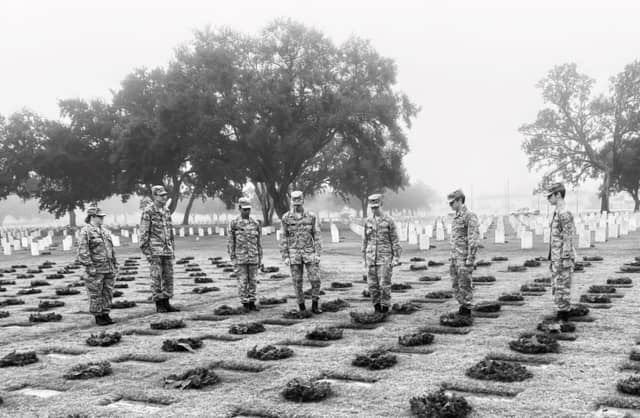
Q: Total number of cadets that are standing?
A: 7